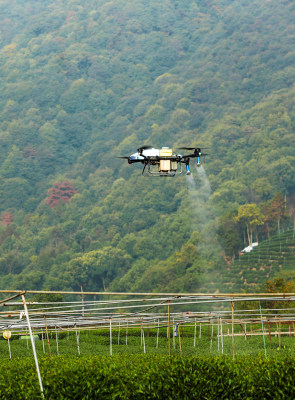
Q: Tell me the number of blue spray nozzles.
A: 2